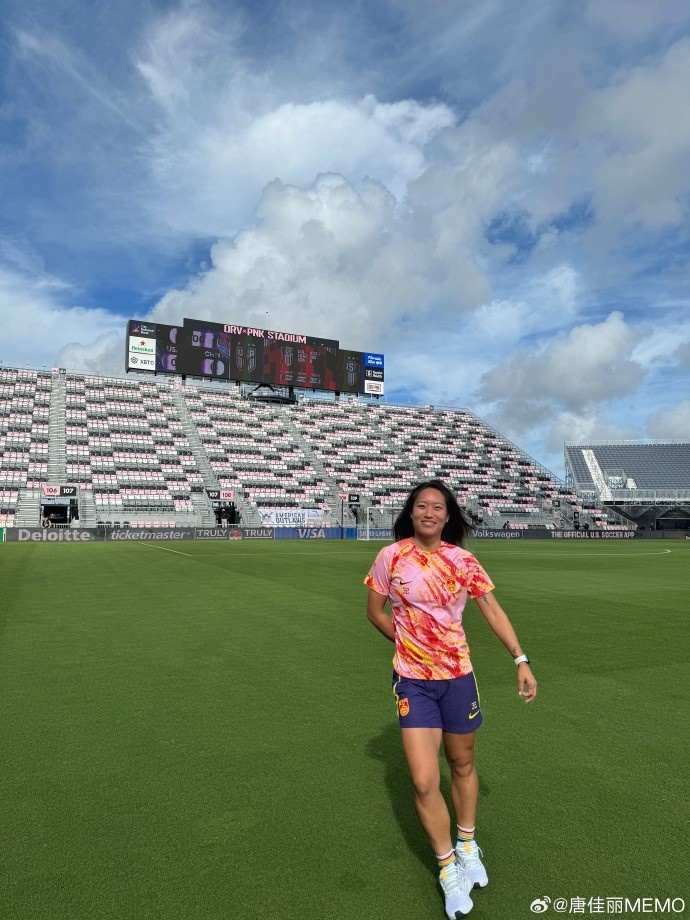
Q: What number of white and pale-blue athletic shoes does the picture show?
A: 2